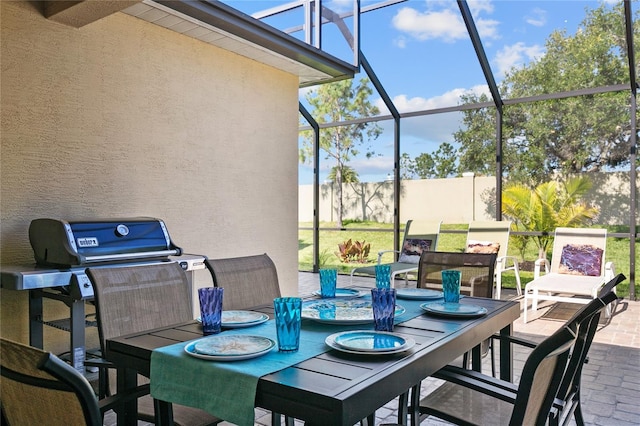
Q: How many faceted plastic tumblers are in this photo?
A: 6